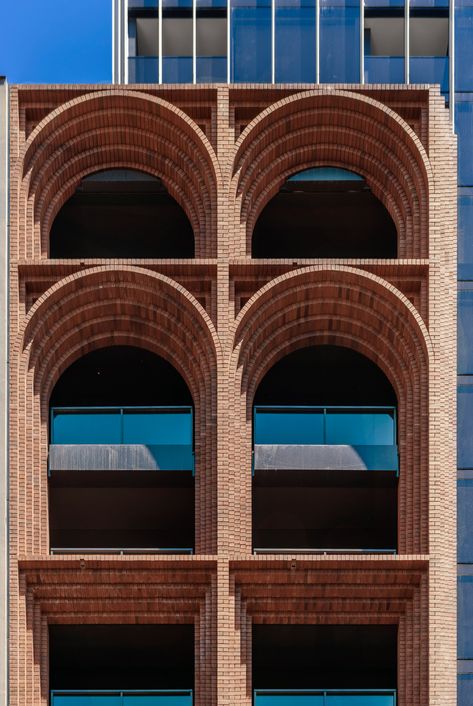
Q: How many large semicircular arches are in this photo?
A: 4